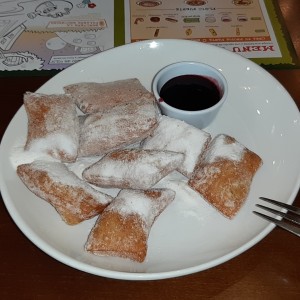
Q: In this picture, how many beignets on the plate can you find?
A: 8